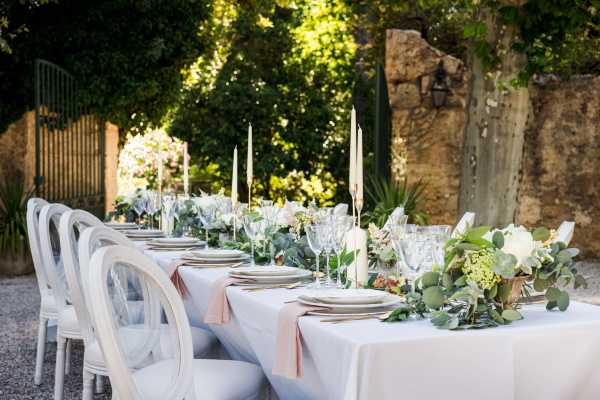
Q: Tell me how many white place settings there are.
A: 6